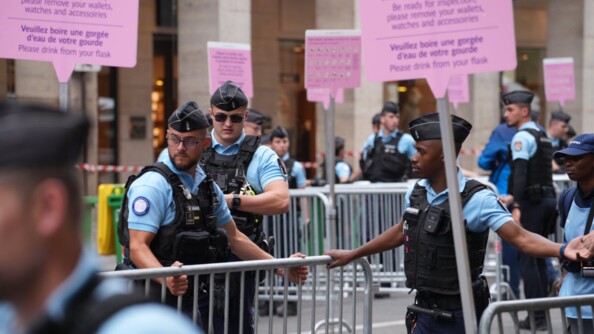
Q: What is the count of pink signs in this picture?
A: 7